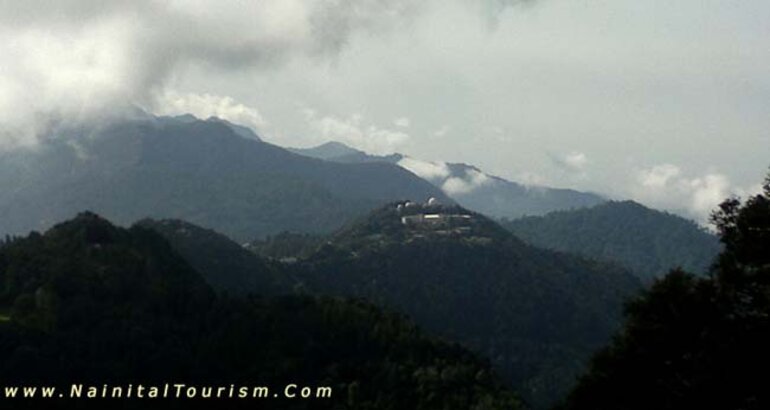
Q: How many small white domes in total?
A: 3